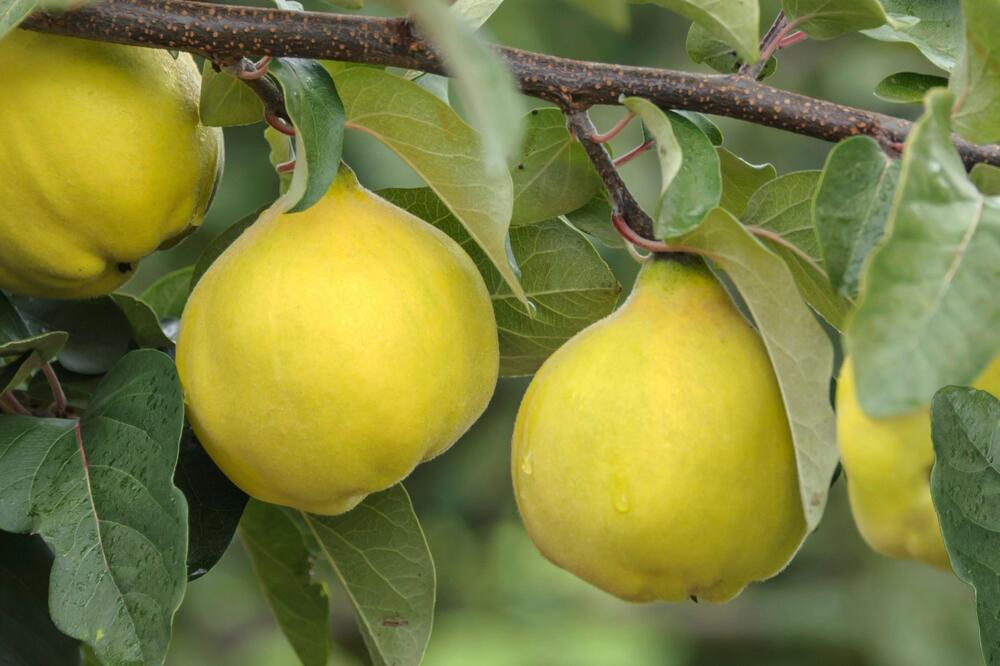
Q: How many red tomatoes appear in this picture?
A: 0